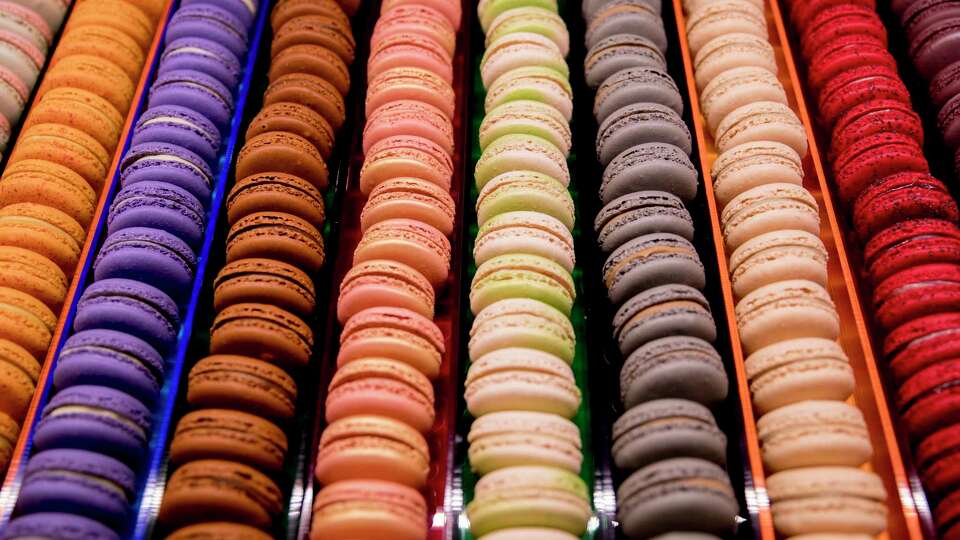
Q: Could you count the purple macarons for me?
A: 13